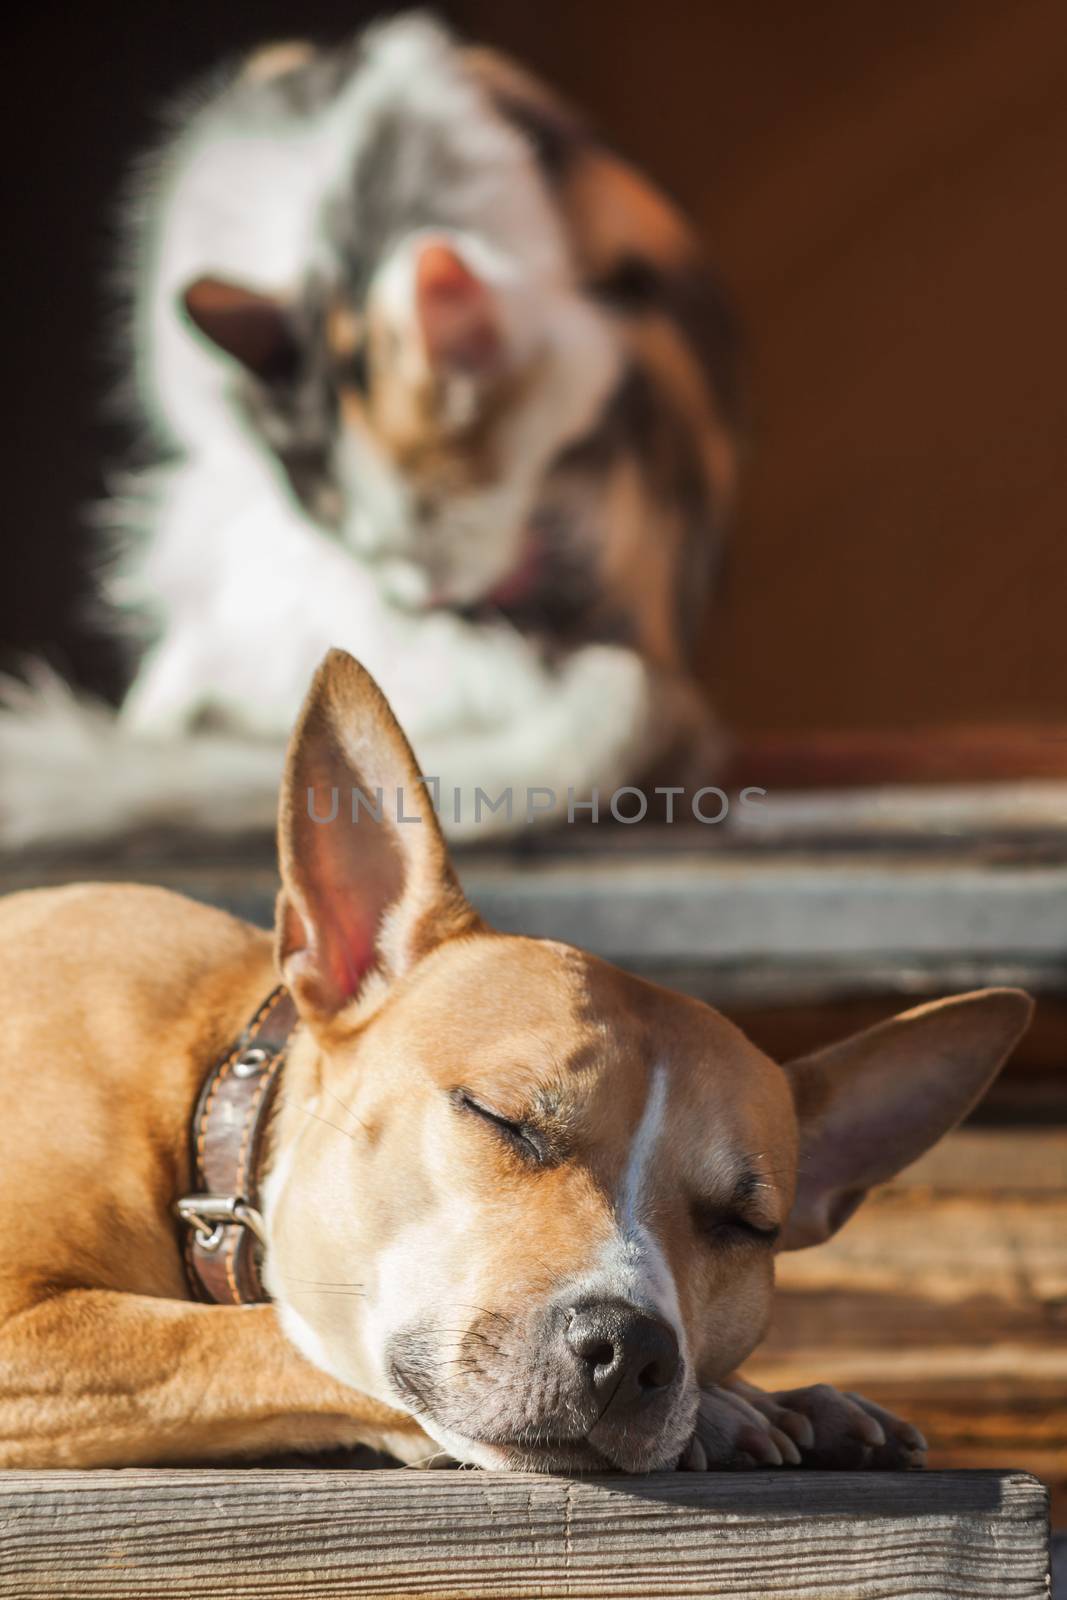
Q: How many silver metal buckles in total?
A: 1